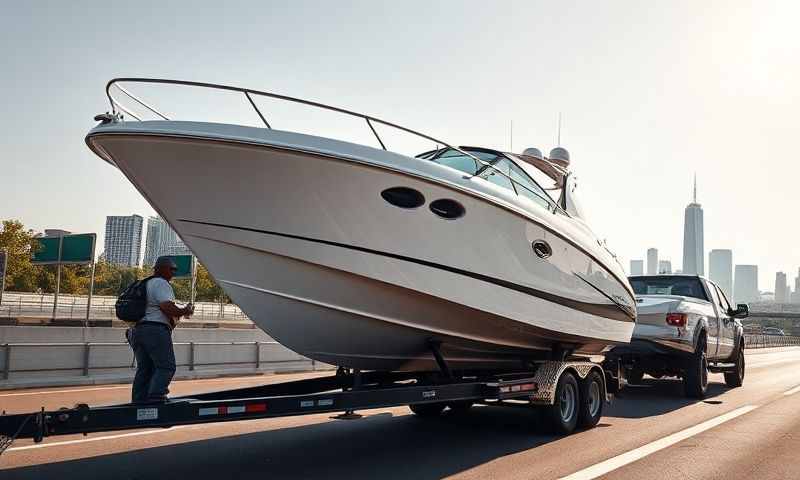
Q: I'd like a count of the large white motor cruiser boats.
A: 1